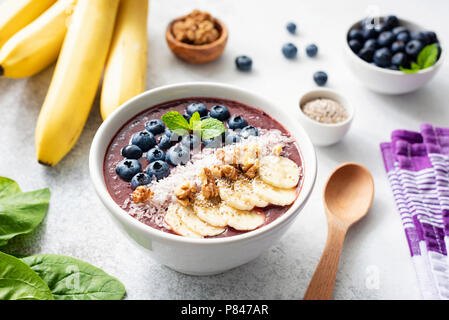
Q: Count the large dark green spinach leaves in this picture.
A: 4